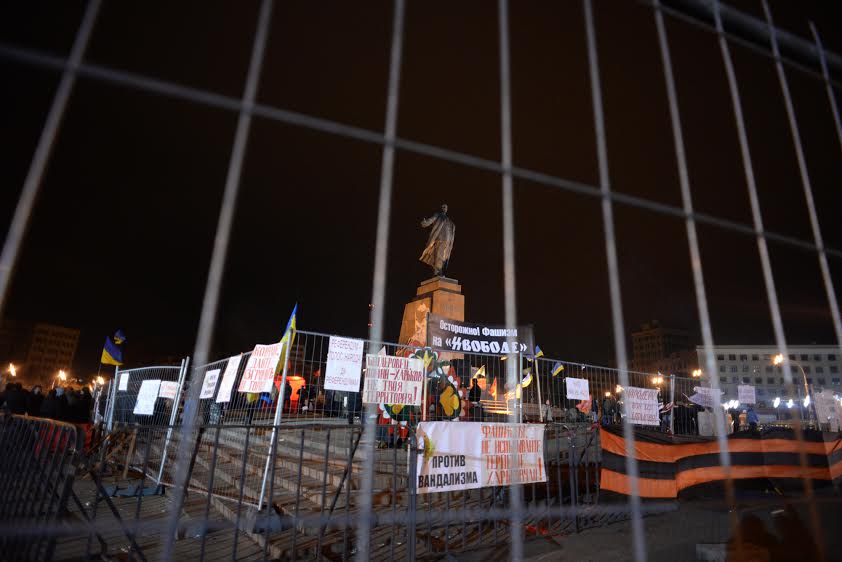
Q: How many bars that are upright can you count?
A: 9